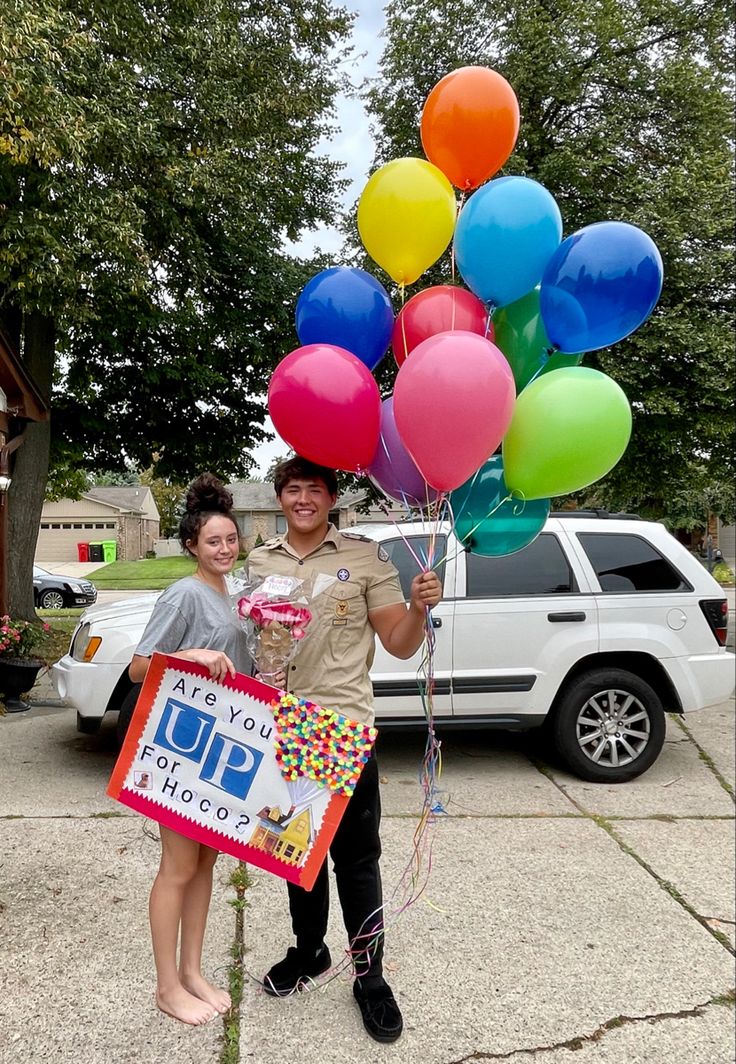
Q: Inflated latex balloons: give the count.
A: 12